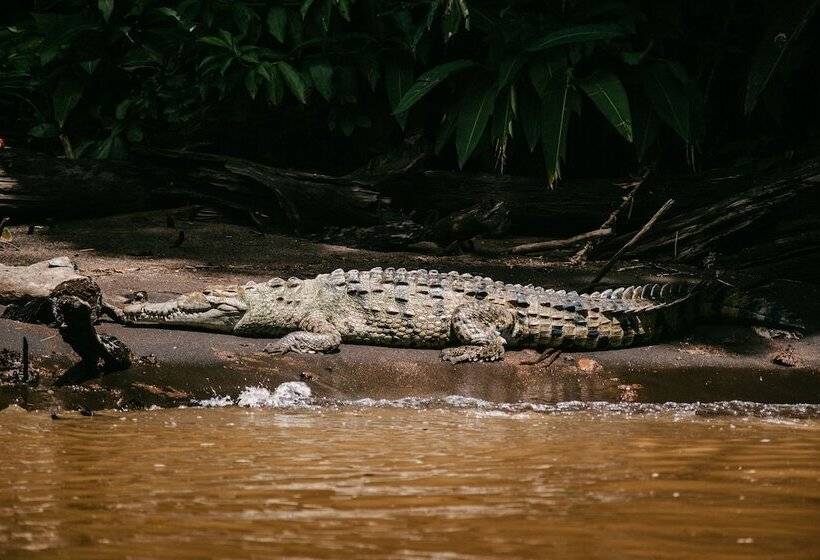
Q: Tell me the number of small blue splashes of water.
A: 0